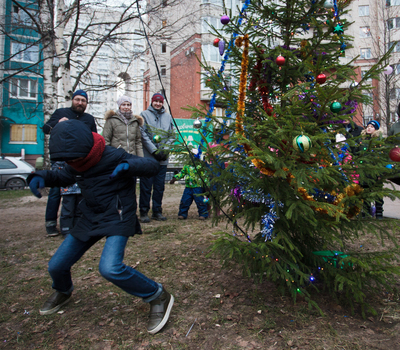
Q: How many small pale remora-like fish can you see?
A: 0